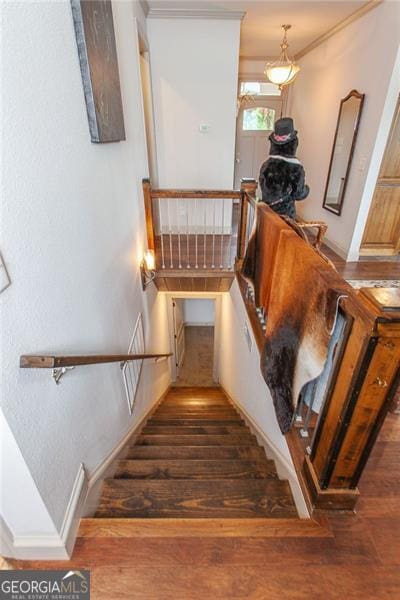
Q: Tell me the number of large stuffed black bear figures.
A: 1